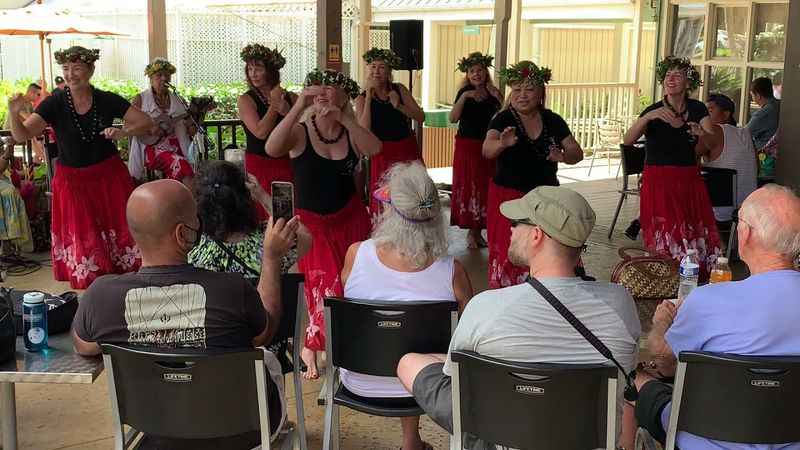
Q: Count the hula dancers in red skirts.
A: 7